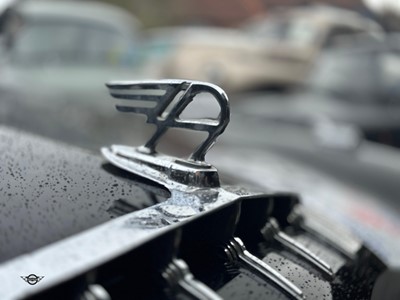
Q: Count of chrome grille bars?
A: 5